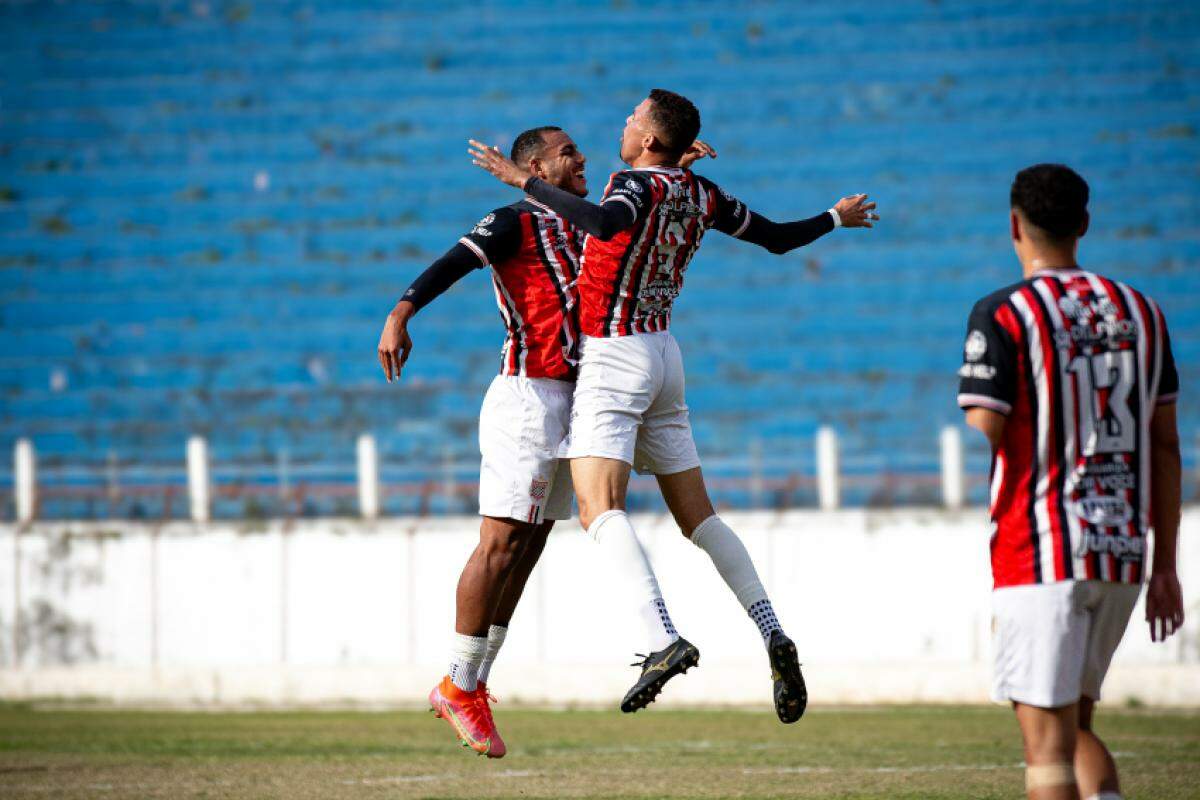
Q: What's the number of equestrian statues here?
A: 0